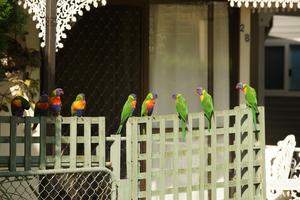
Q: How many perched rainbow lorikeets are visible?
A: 9